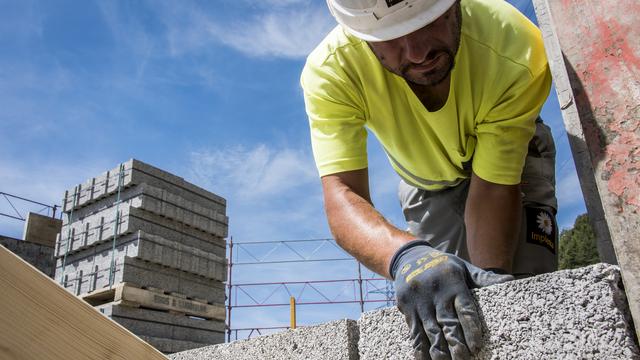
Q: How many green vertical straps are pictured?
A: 2